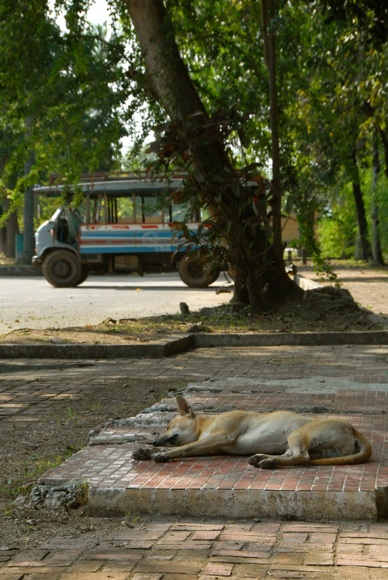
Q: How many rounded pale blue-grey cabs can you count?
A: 1